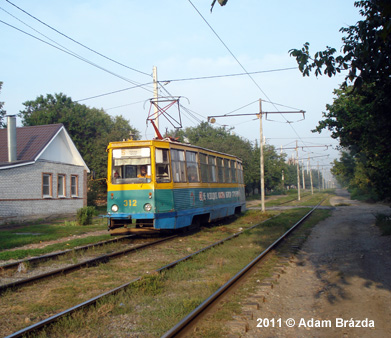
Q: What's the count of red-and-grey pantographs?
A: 1